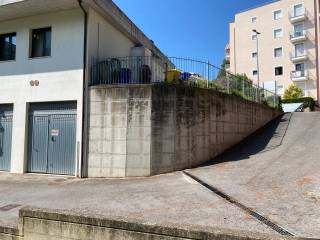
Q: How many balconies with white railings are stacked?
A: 4